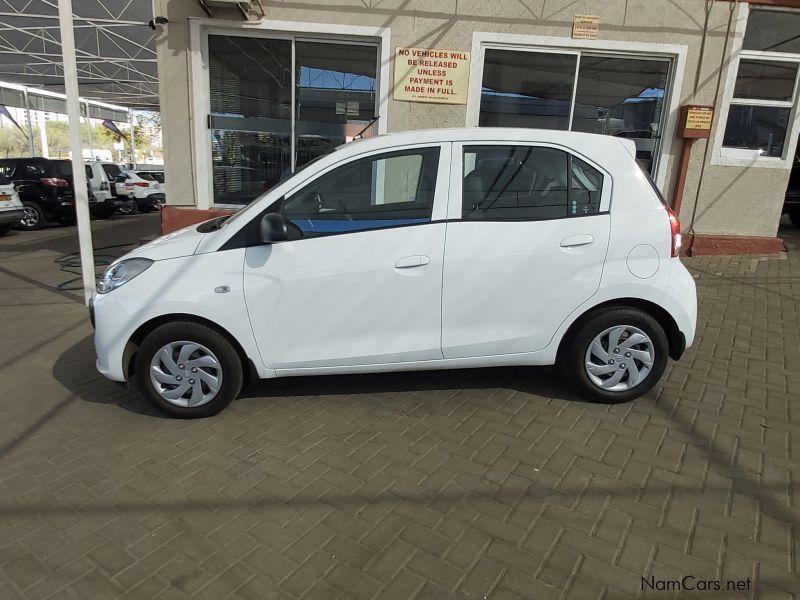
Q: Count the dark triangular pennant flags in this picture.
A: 2